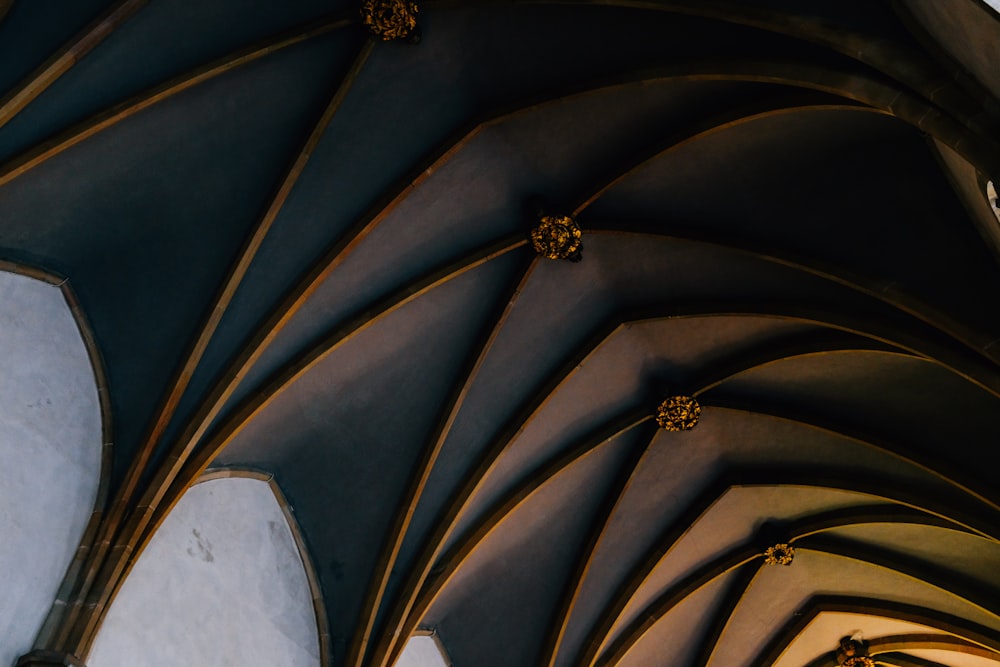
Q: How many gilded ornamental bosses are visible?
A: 5